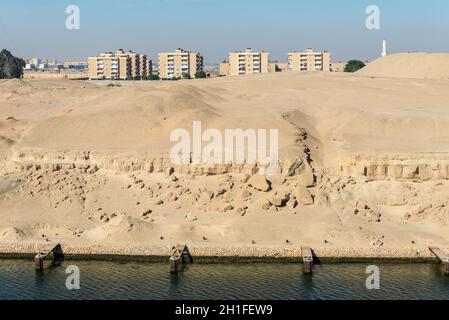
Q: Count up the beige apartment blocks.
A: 4